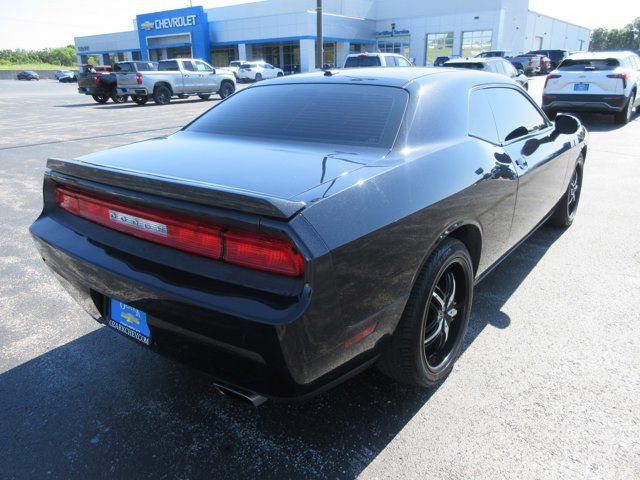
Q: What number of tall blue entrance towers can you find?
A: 1